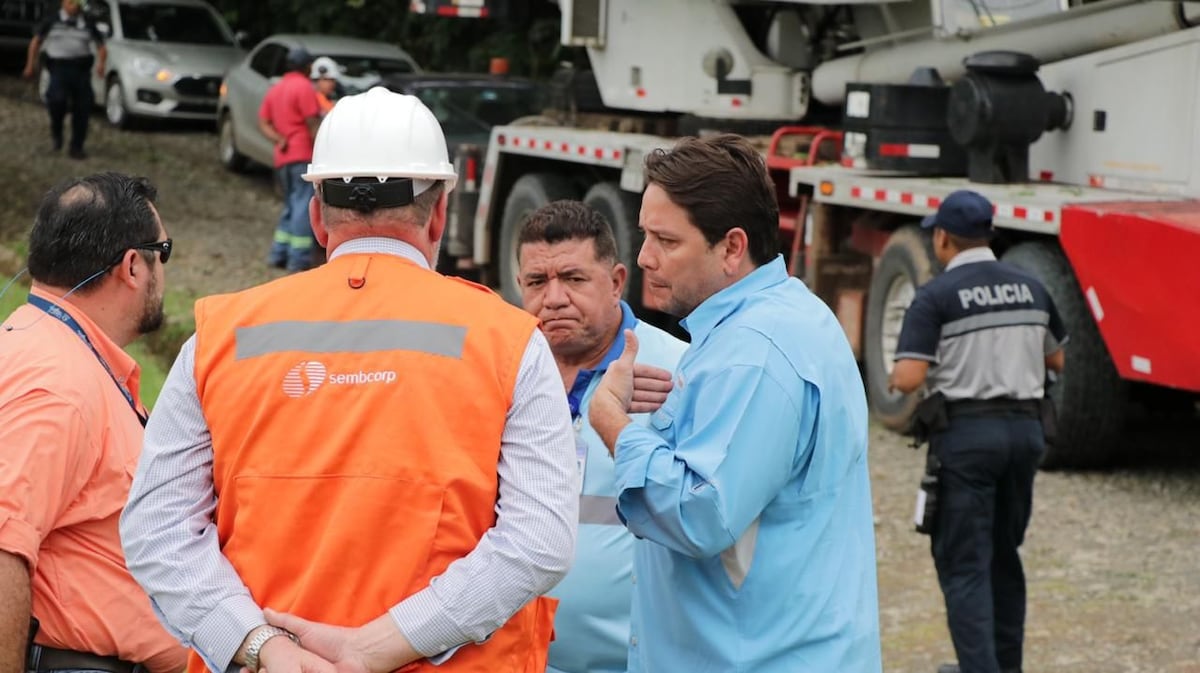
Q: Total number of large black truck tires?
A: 4